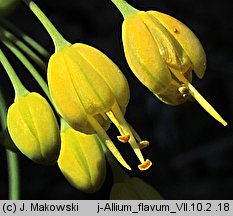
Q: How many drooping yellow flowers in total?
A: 4